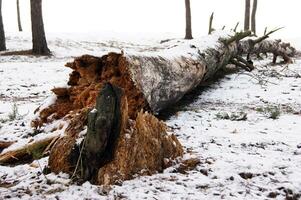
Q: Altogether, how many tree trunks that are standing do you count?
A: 6